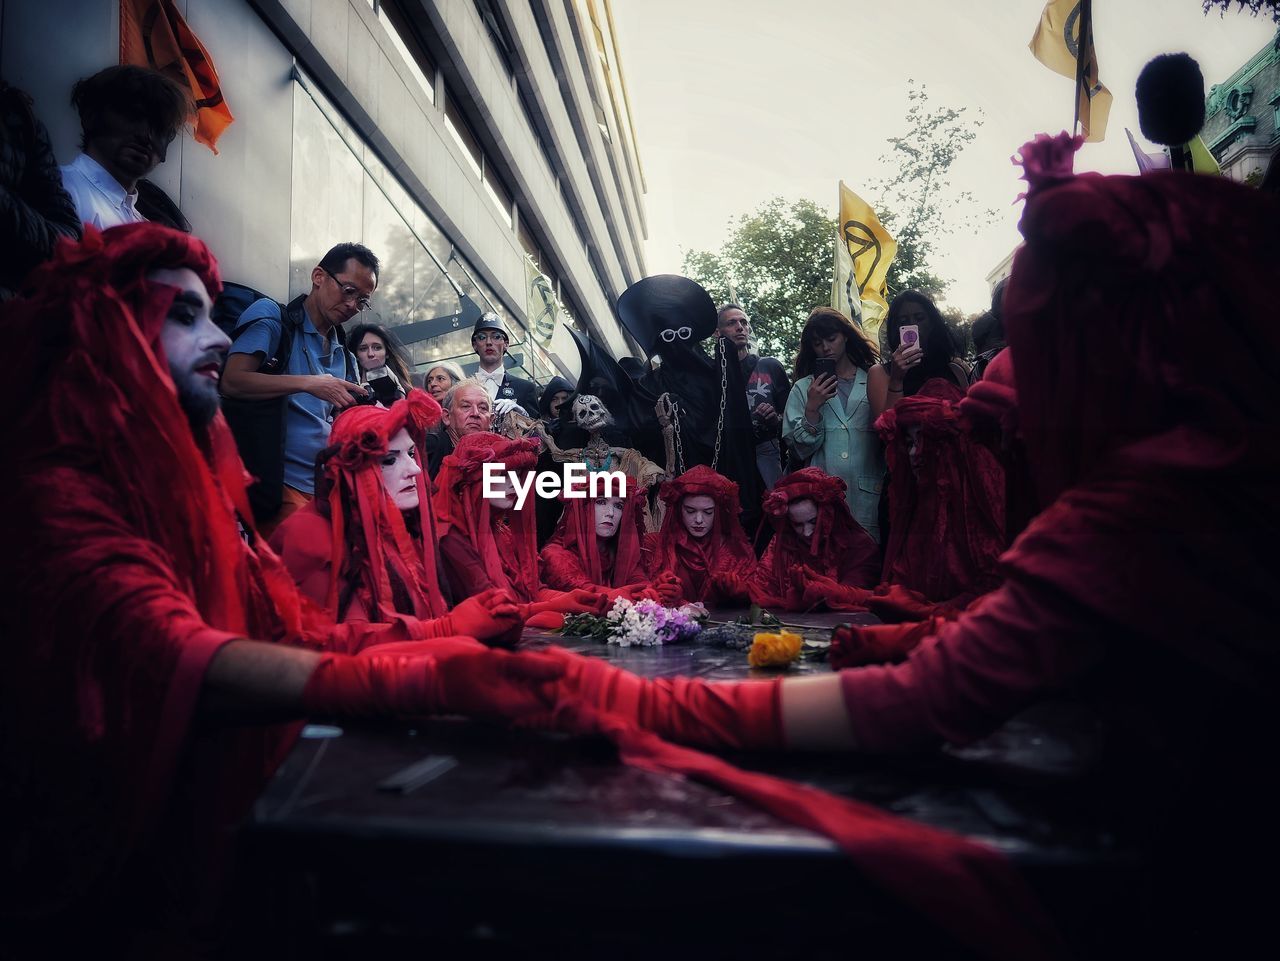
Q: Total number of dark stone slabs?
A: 1